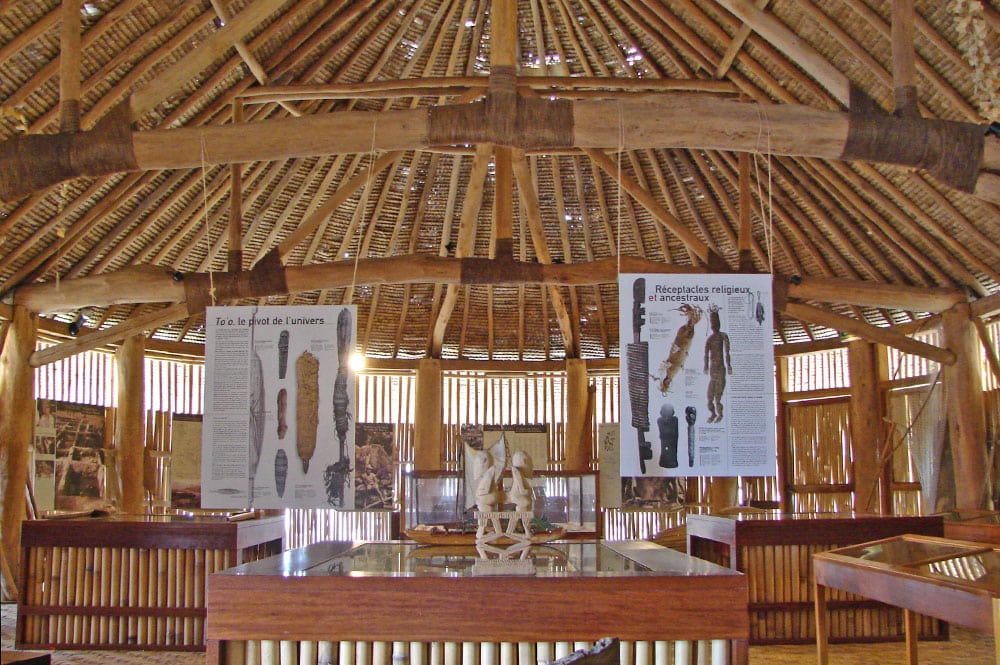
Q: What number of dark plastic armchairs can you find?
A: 0